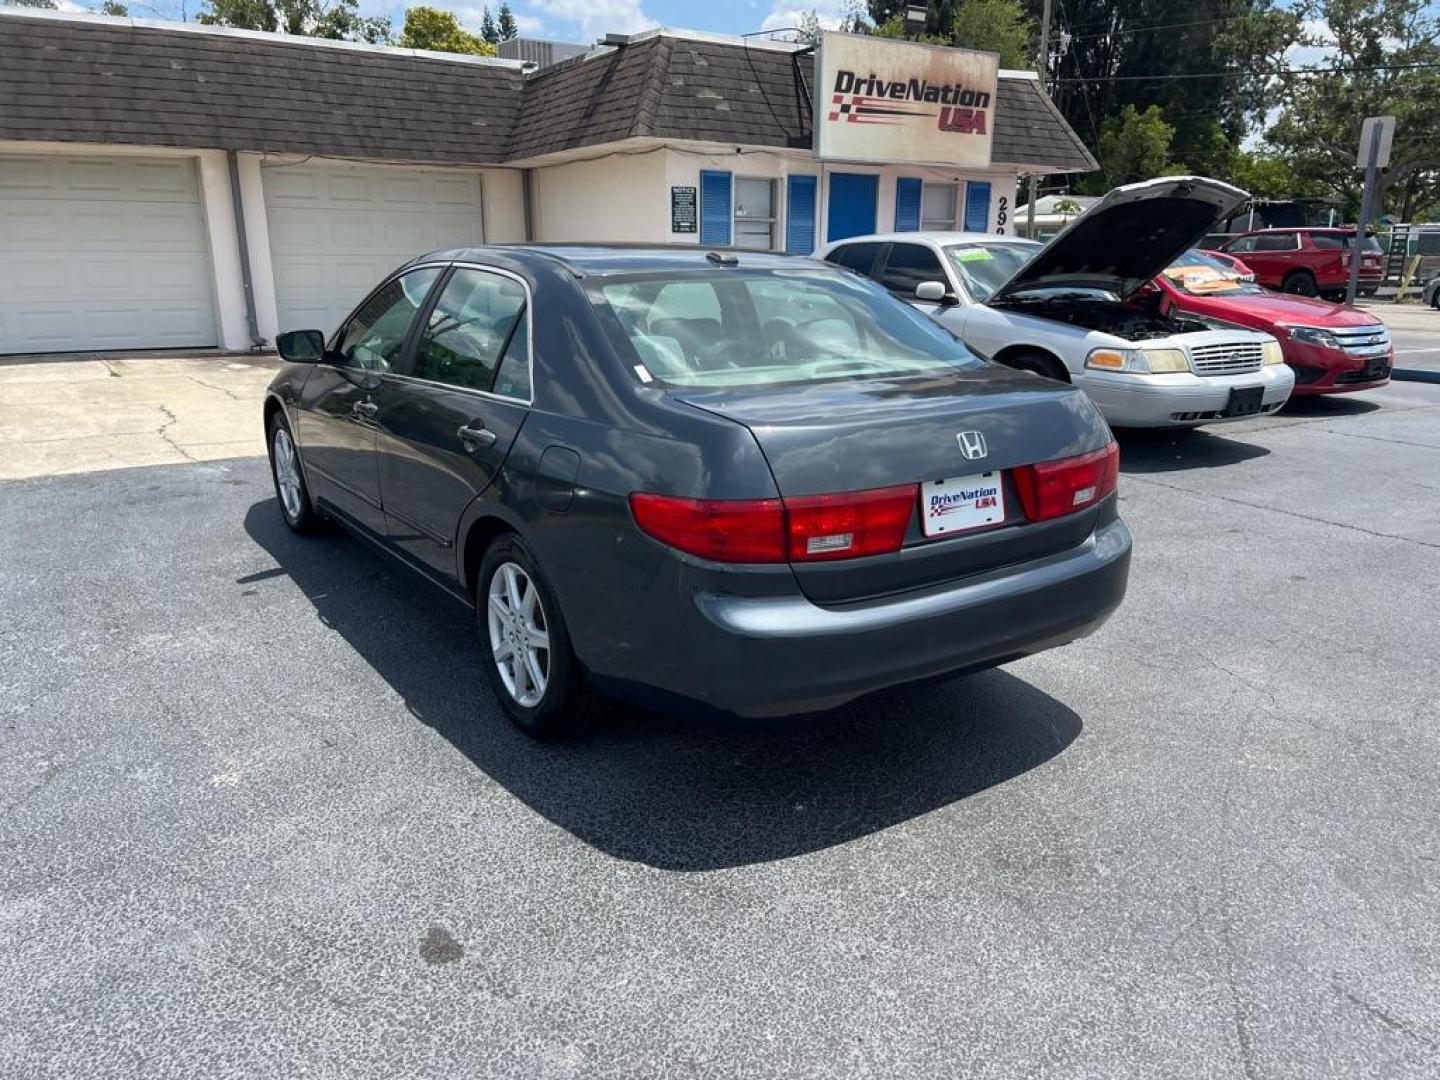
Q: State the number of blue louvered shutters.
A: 4